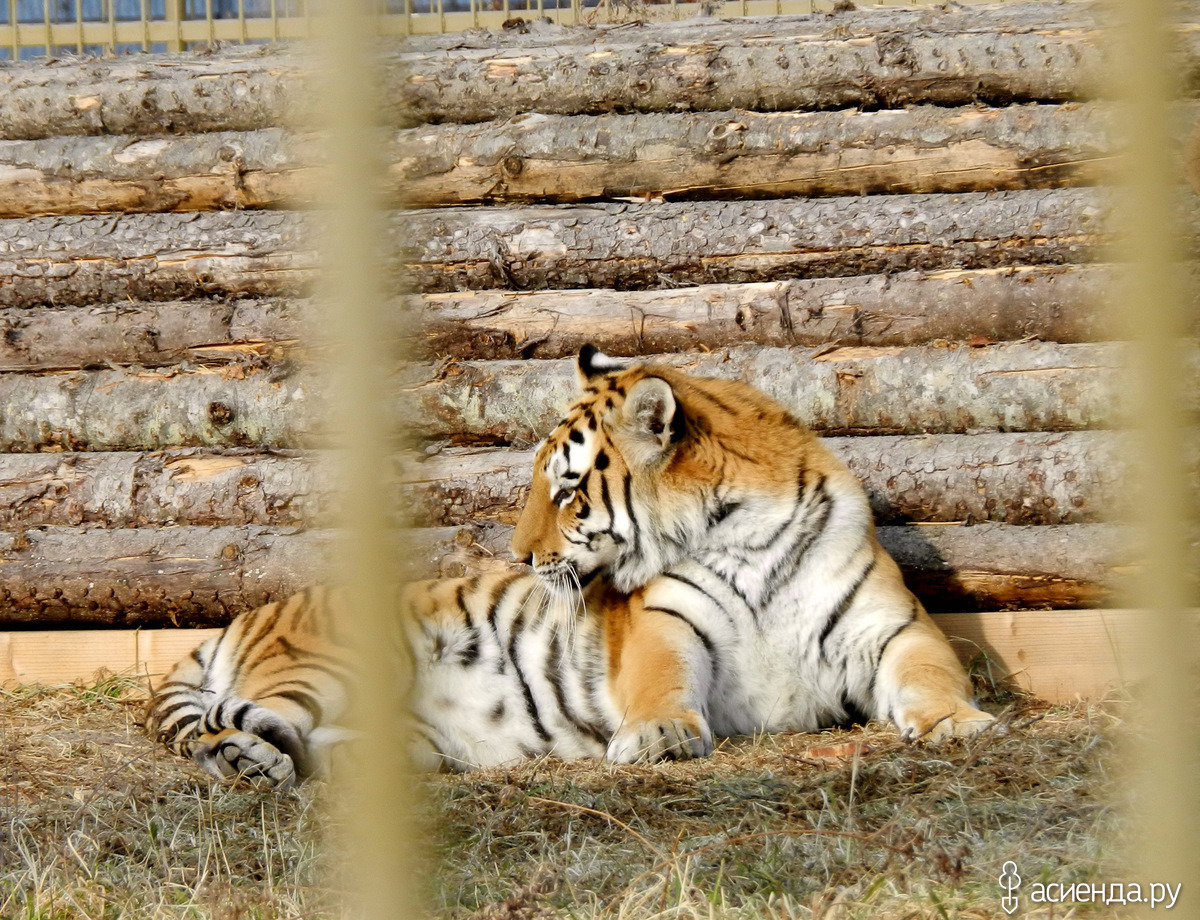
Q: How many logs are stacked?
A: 7